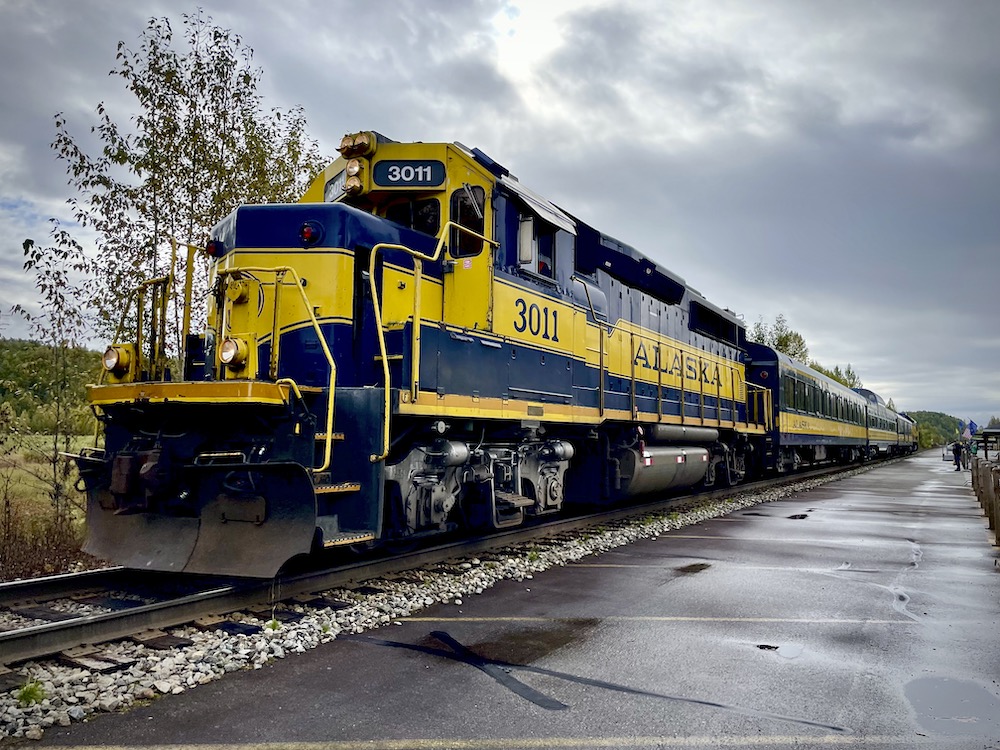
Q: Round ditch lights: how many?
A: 2